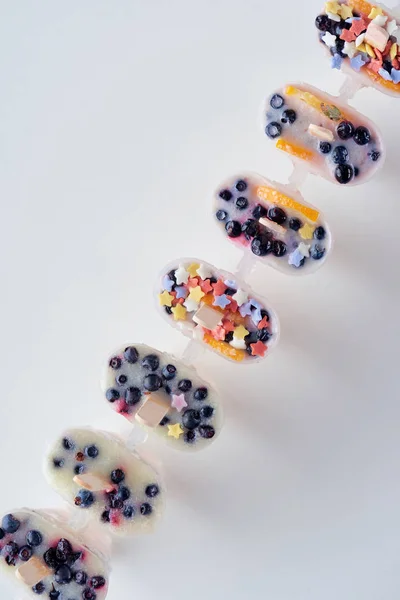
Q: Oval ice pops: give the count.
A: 7